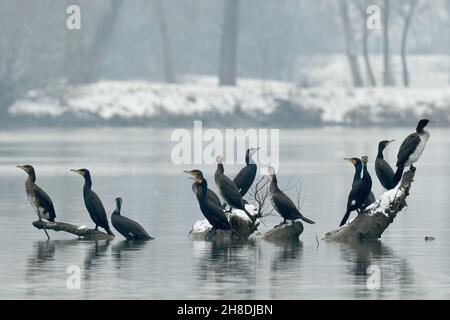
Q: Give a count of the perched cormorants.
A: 12